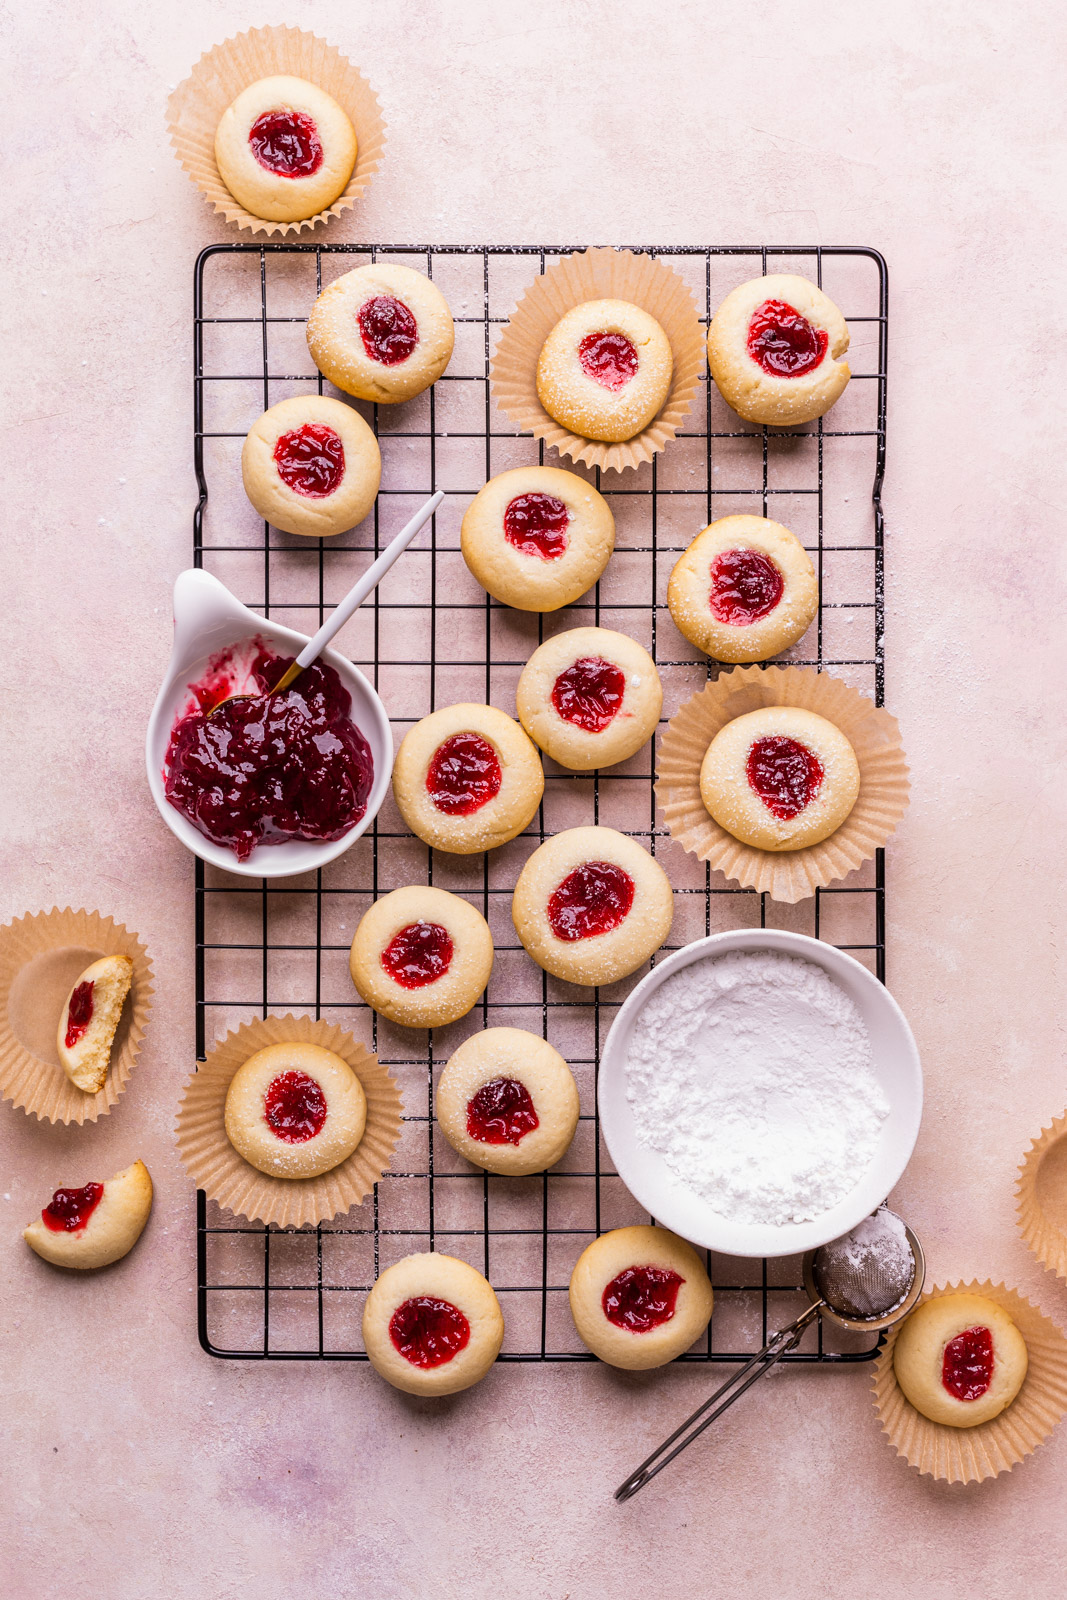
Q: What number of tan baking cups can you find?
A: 7